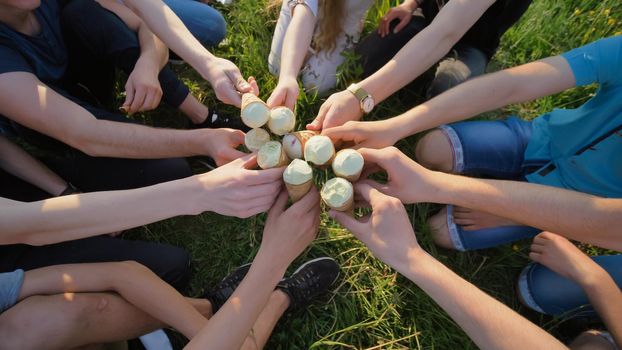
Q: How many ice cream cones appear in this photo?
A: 9